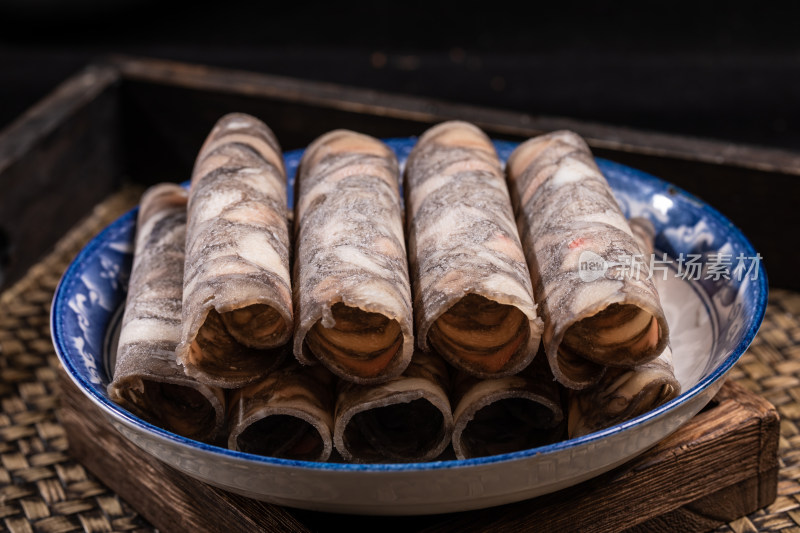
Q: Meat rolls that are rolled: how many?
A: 9